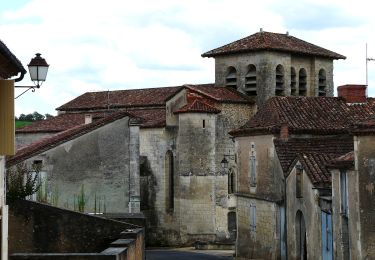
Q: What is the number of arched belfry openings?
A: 6